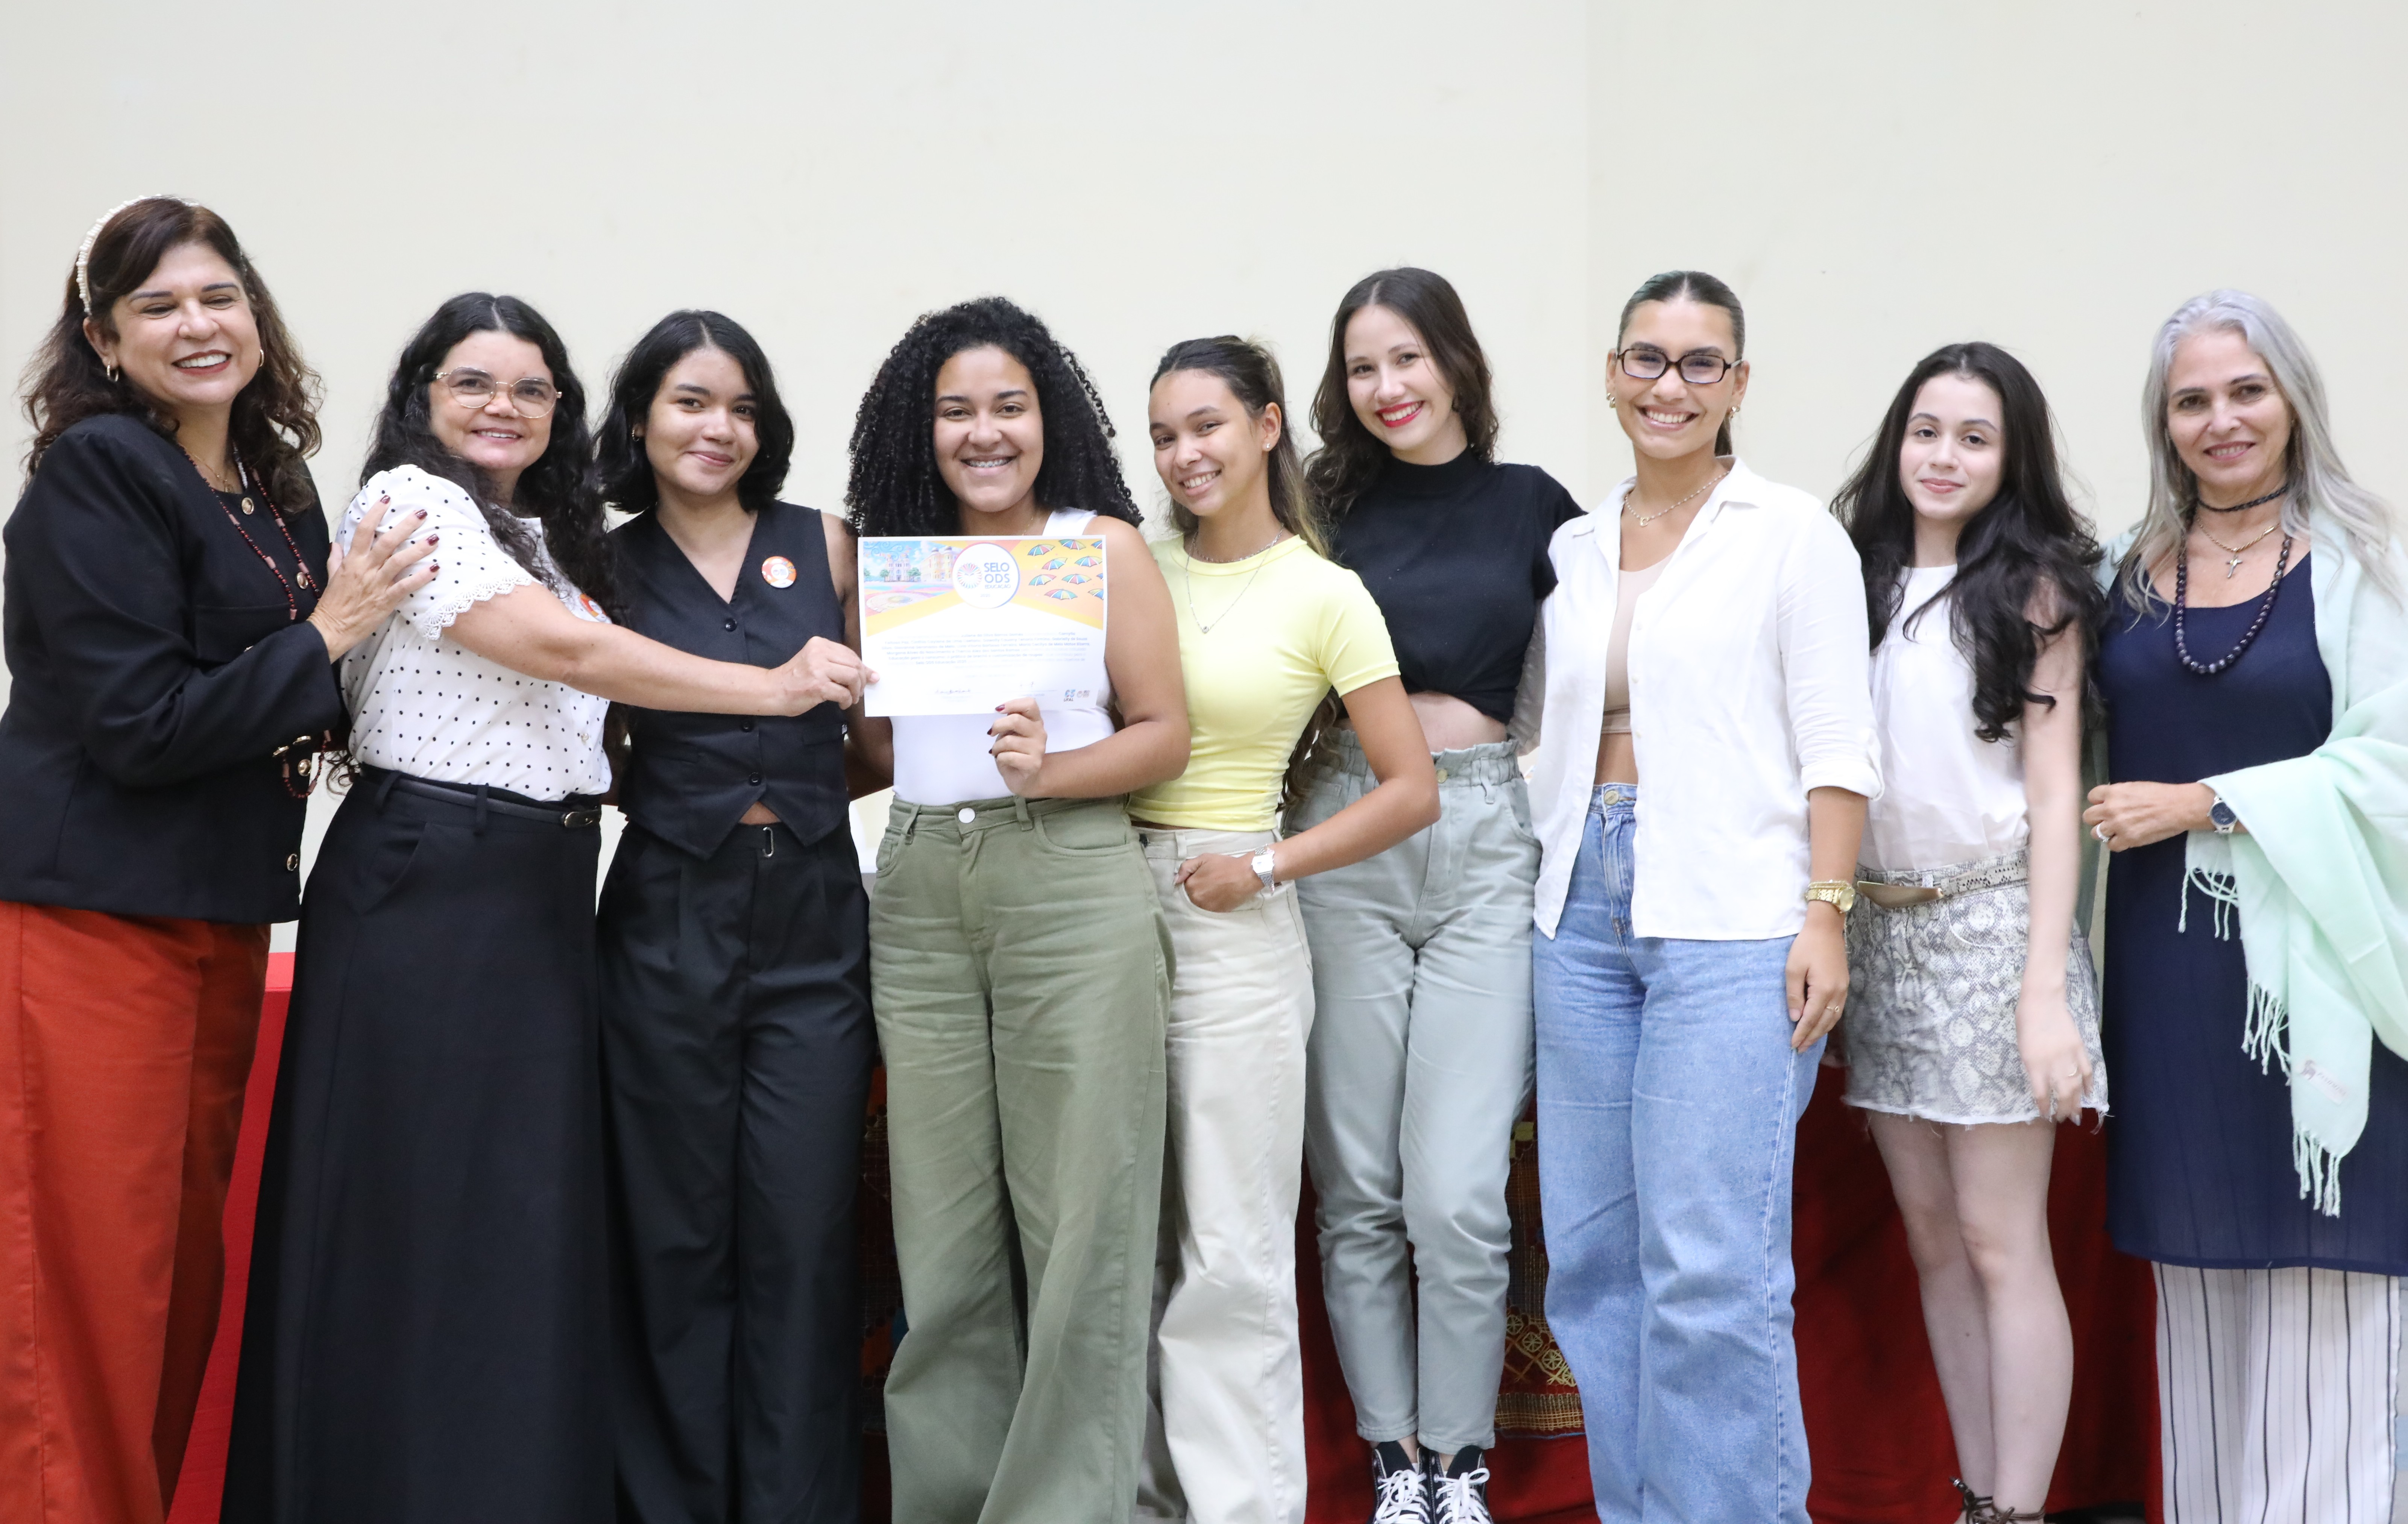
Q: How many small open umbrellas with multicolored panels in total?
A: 10